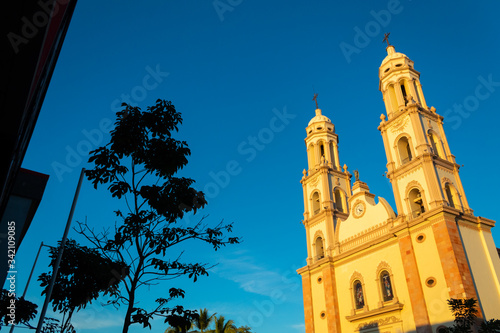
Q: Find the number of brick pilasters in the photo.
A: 4